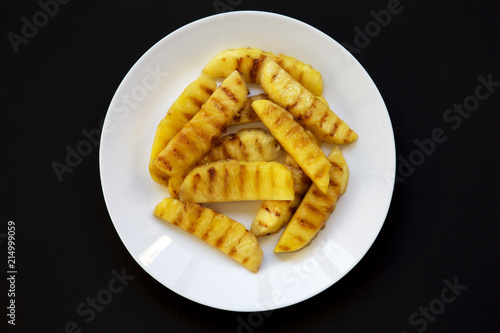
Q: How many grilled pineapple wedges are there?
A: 11